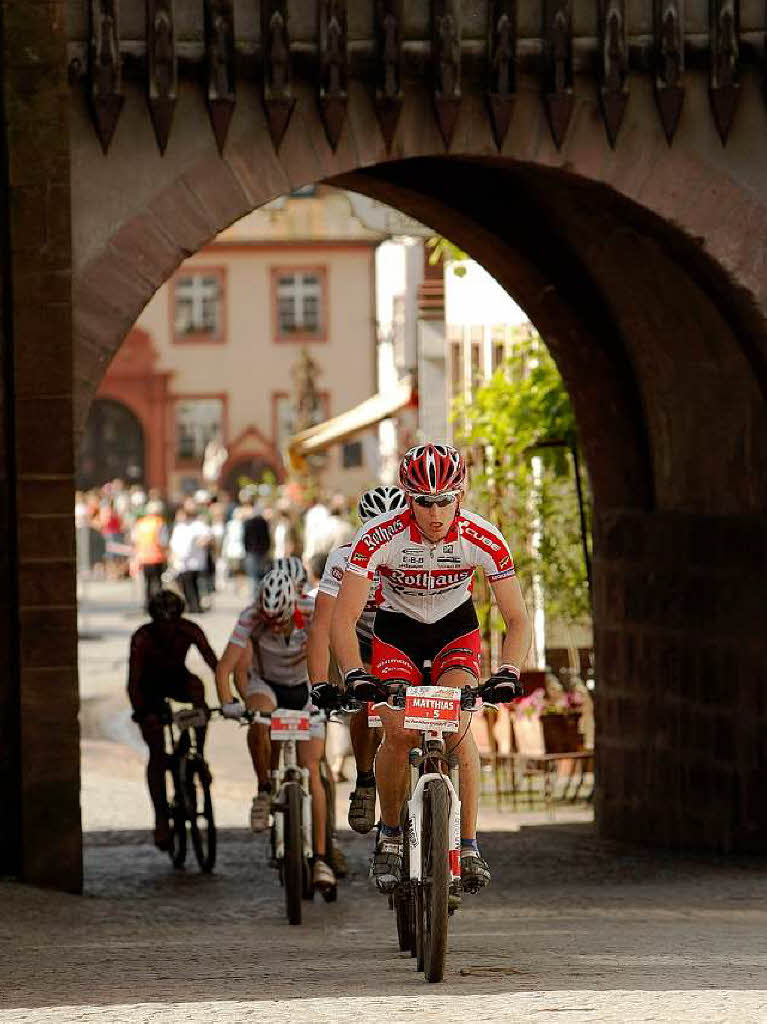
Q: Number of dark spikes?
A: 12